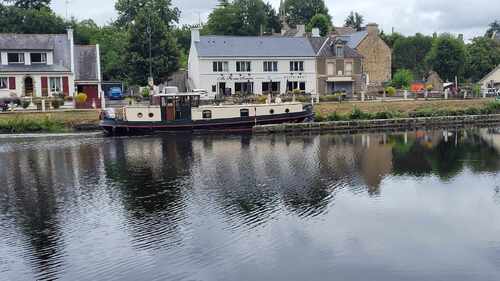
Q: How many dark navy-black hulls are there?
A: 1